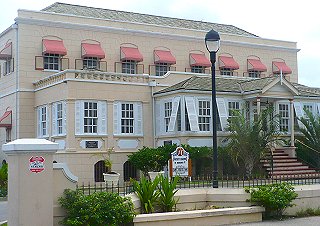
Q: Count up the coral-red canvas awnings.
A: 10